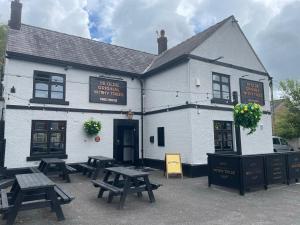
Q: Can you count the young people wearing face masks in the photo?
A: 0